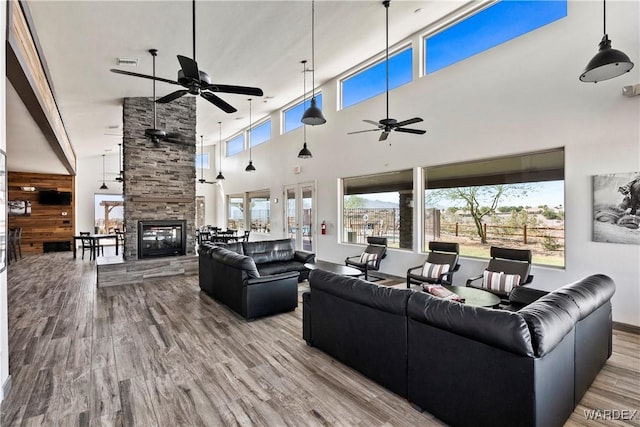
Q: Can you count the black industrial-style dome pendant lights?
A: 6